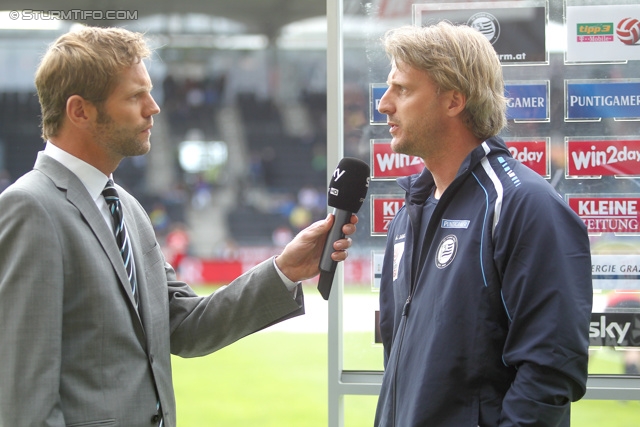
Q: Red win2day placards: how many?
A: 3